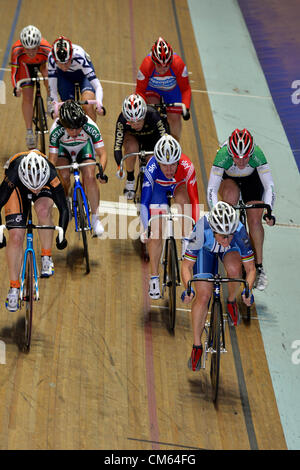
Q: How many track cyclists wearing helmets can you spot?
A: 9